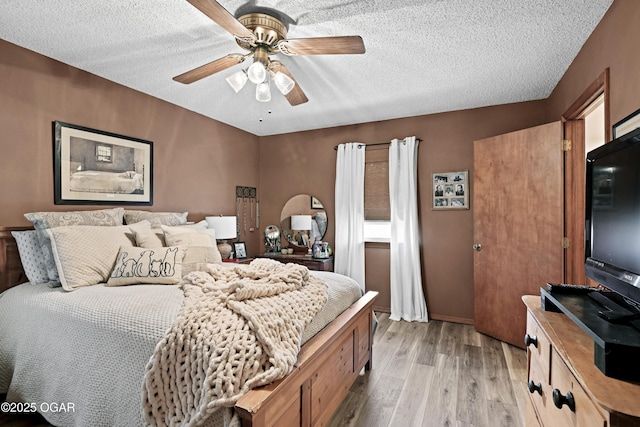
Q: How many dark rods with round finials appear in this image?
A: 1